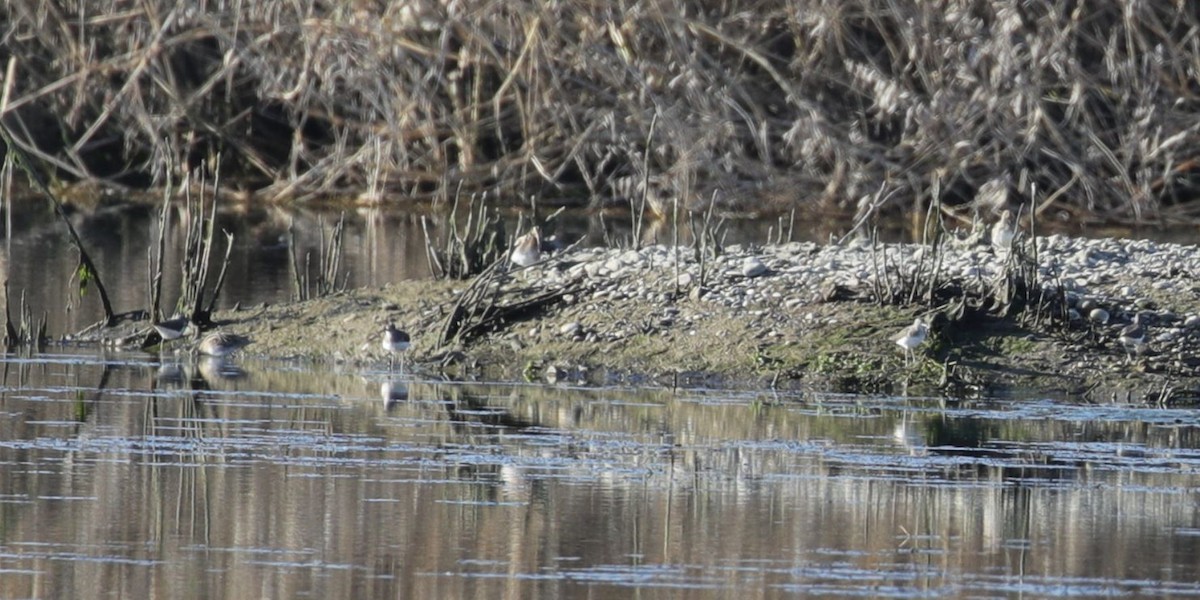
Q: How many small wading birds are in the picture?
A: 7